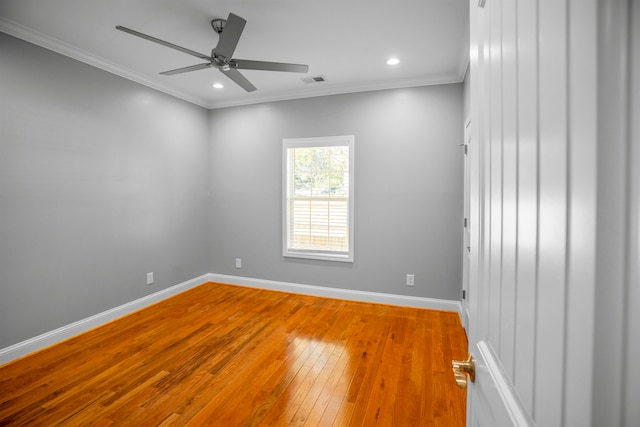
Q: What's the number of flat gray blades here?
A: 5